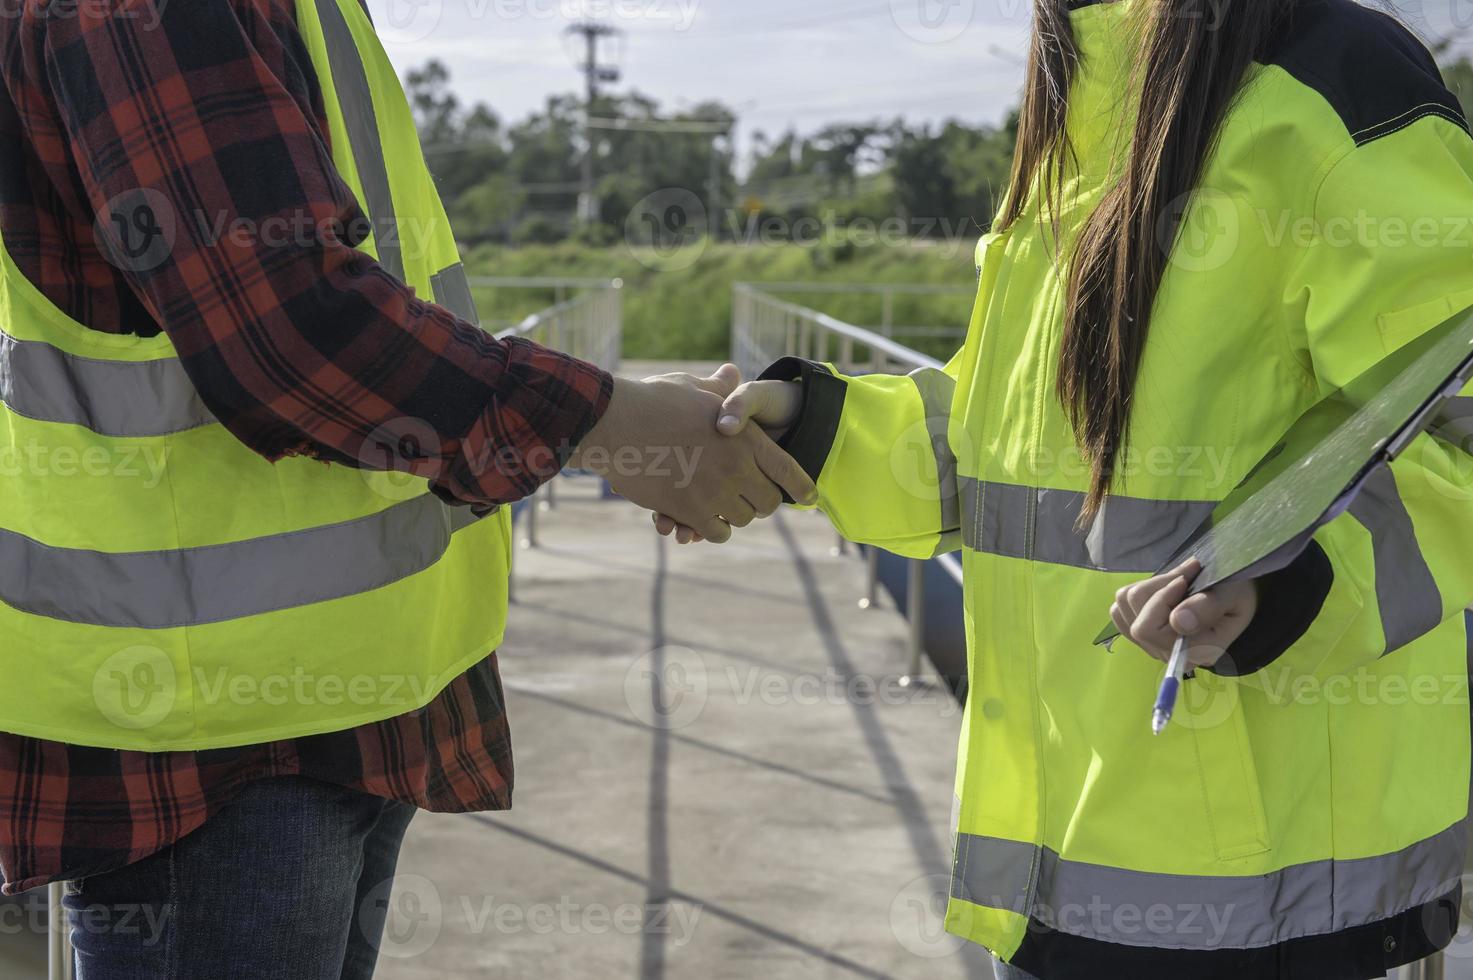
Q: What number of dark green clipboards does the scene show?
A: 1